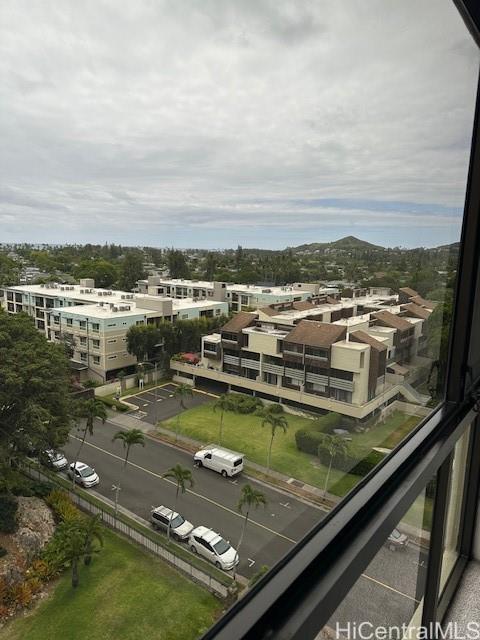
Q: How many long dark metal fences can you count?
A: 1